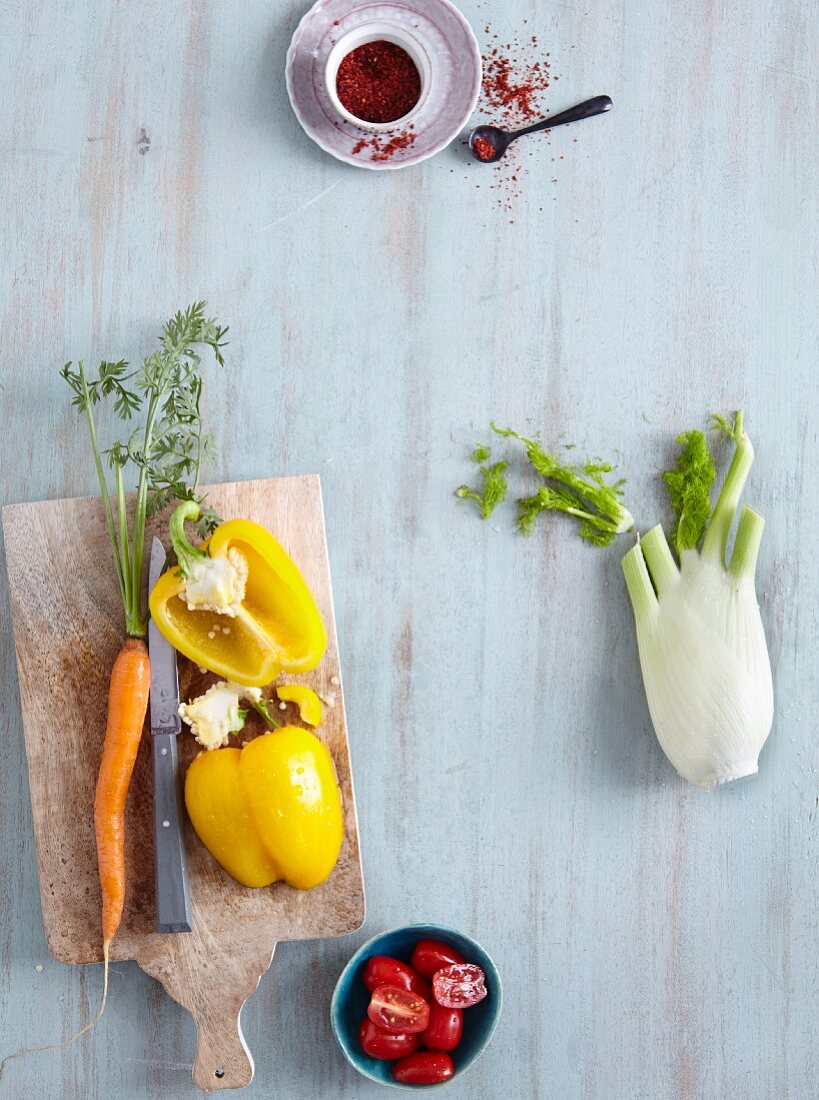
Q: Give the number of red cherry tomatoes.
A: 7